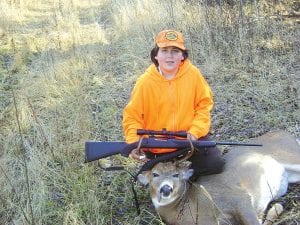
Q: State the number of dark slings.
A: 1